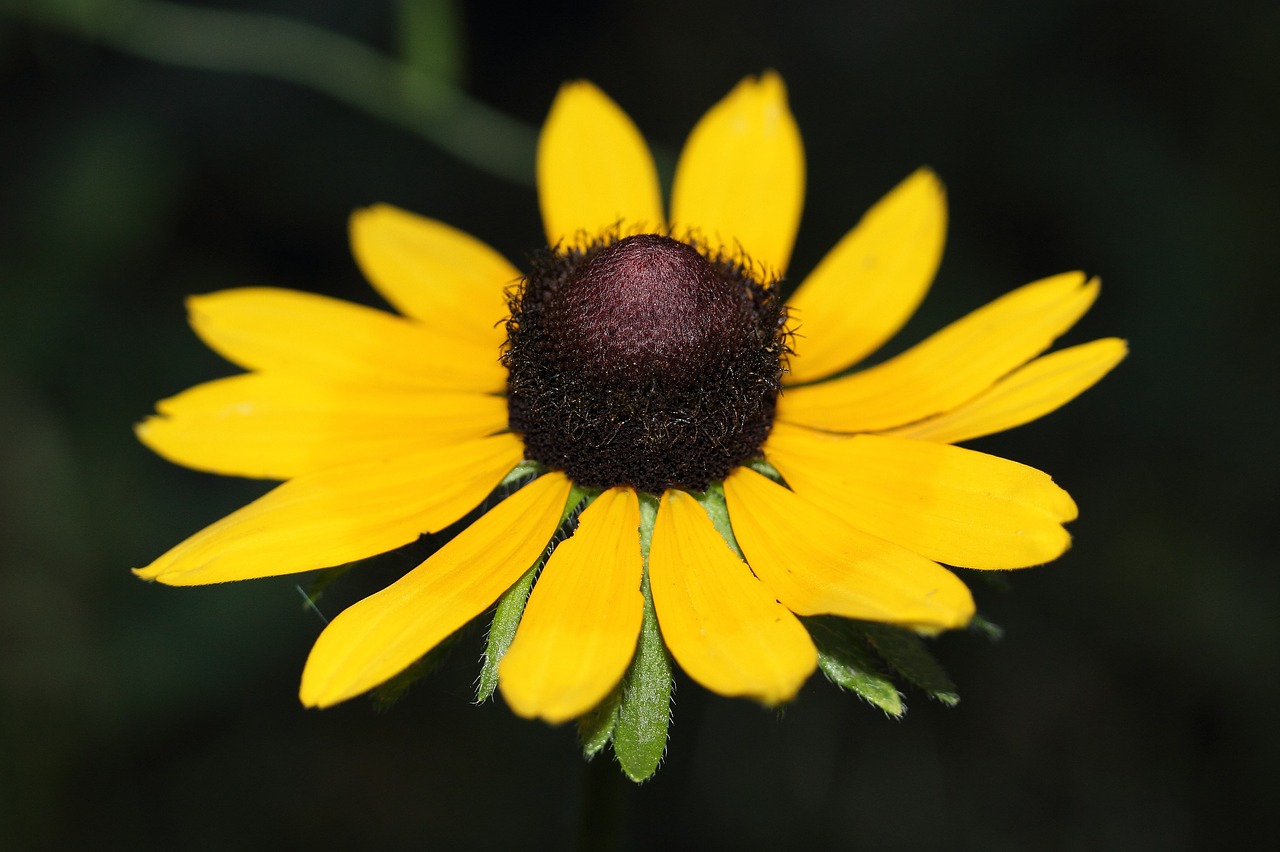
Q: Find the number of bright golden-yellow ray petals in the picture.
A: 14